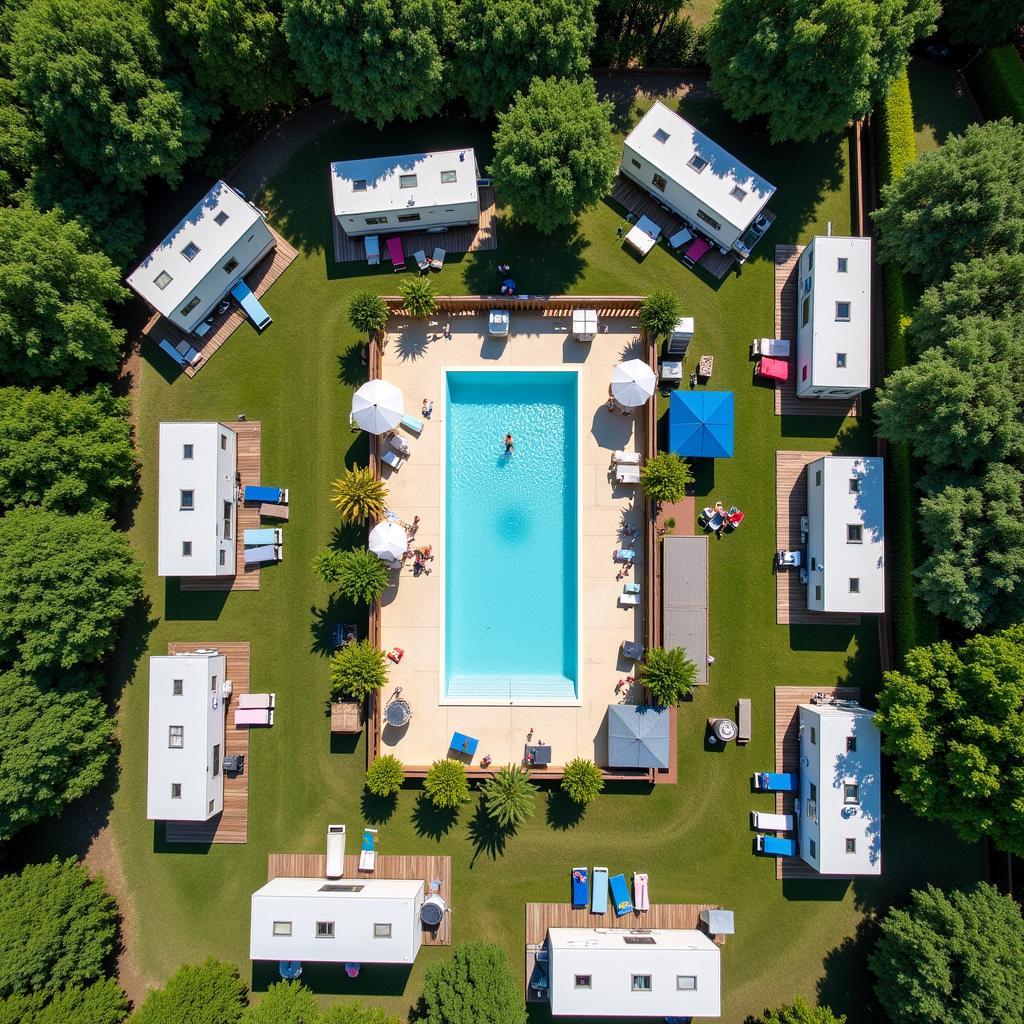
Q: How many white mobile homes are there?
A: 10